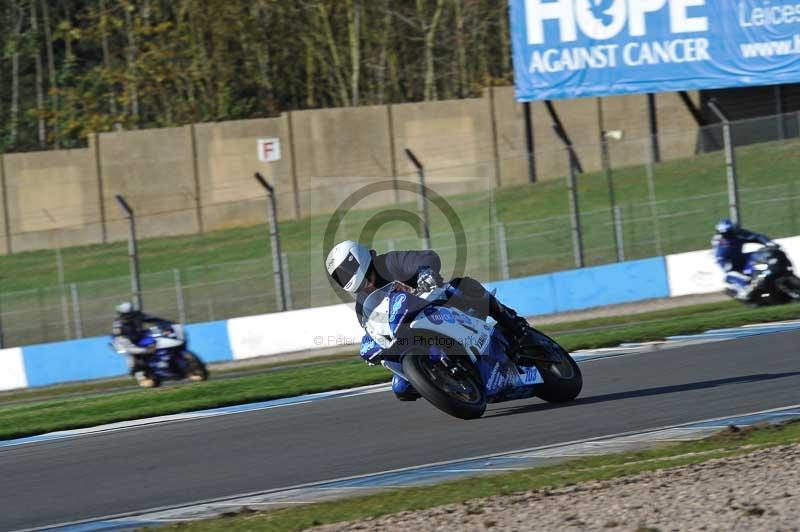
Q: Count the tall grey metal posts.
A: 5